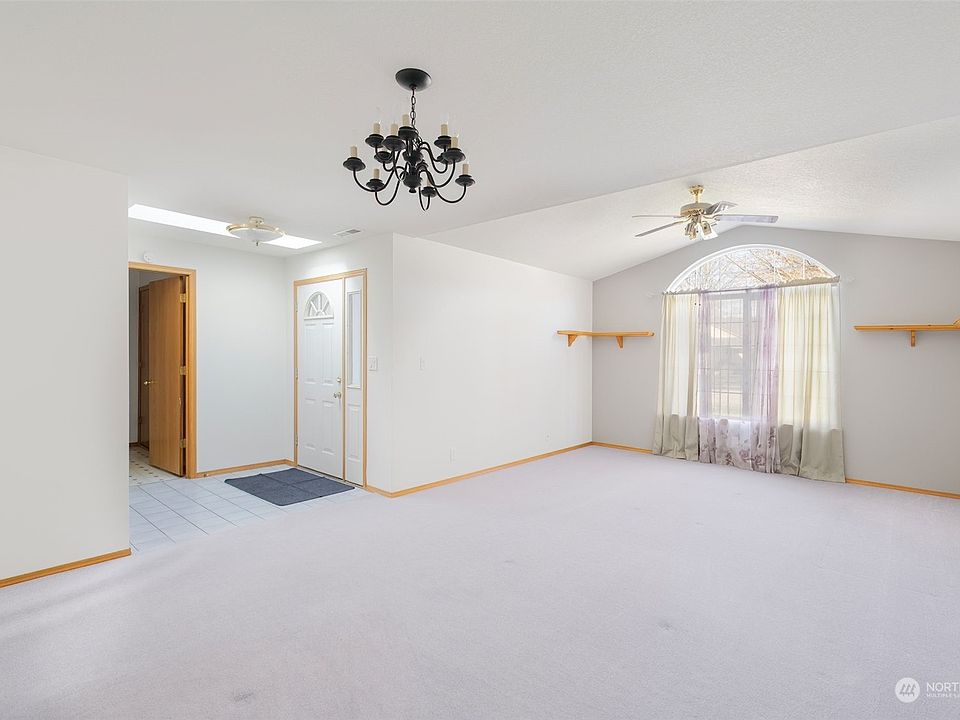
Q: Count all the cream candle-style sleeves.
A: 9